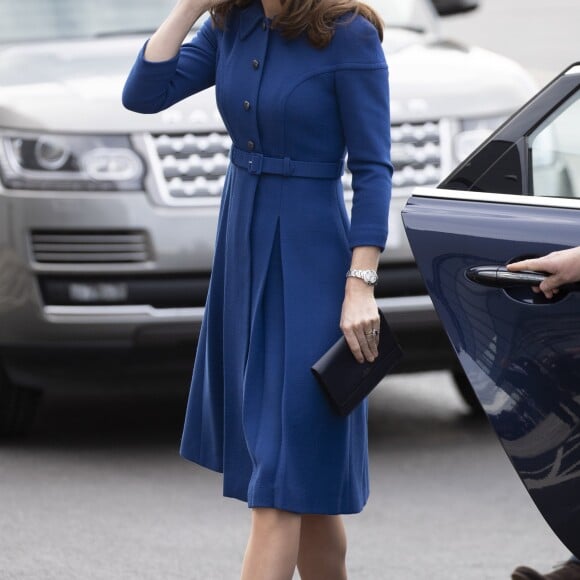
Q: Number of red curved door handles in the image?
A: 0